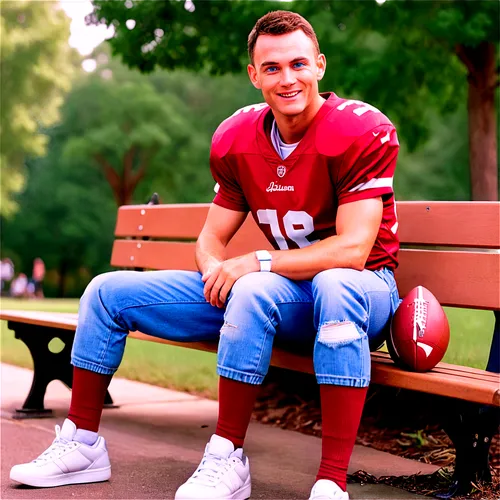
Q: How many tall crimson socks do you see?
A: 3